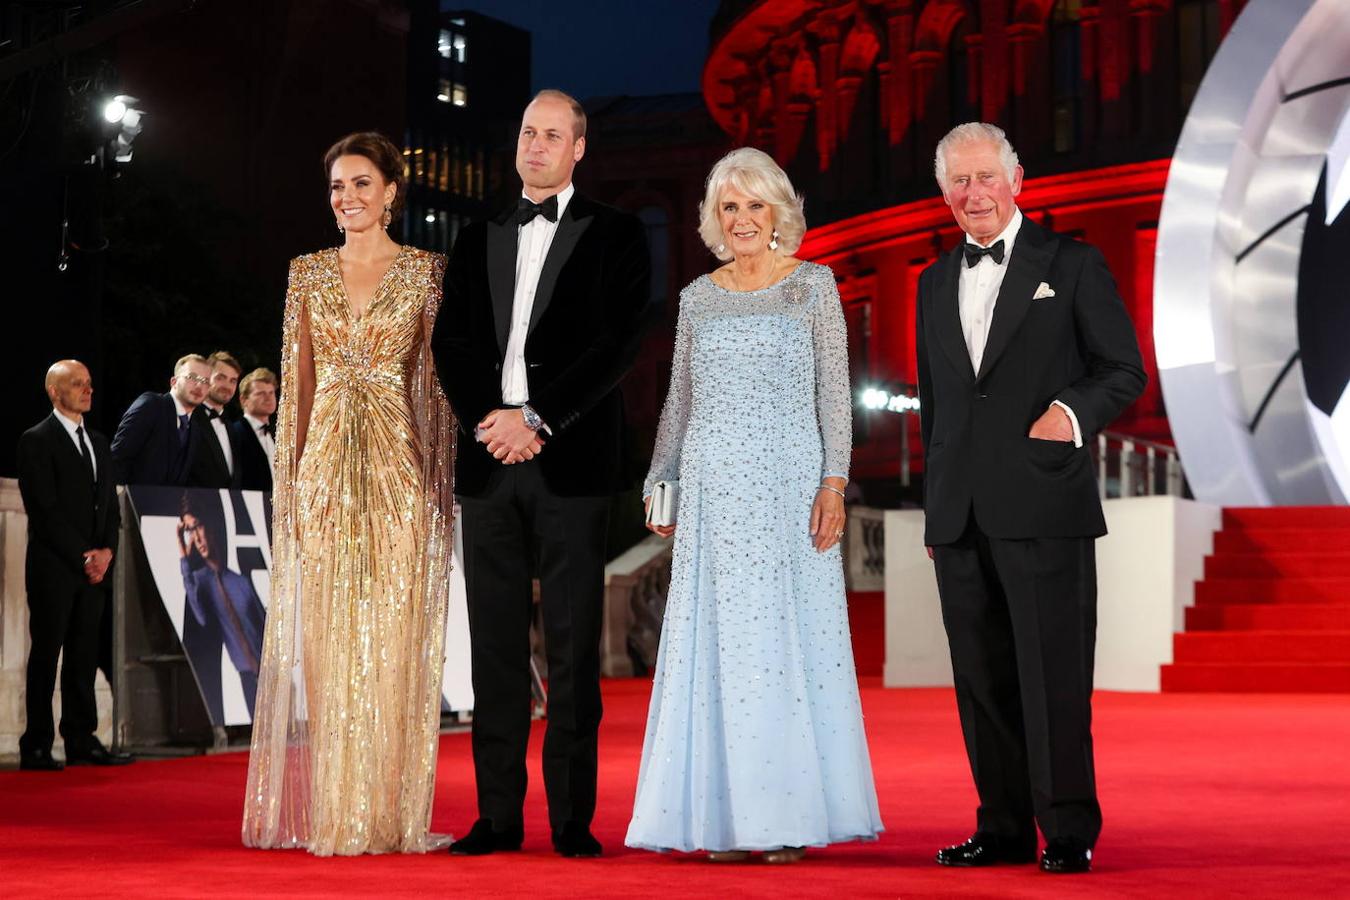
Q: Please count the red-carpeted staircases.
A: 1